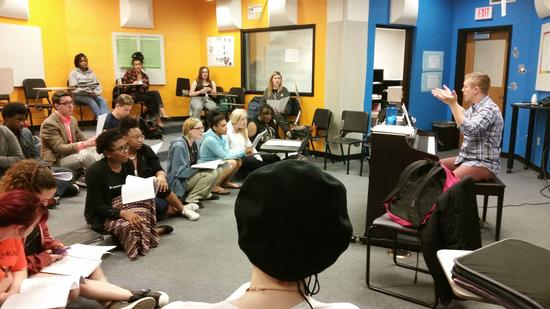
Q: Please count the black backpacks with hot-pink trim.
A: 1